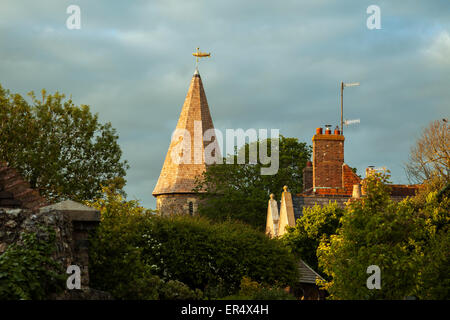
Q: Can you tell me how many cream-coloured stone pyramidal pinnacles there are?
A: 2